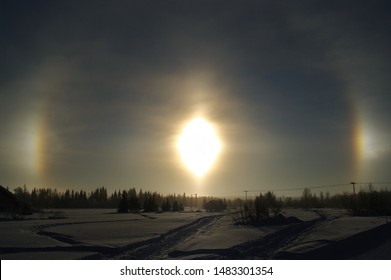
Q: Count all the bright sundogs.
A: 2